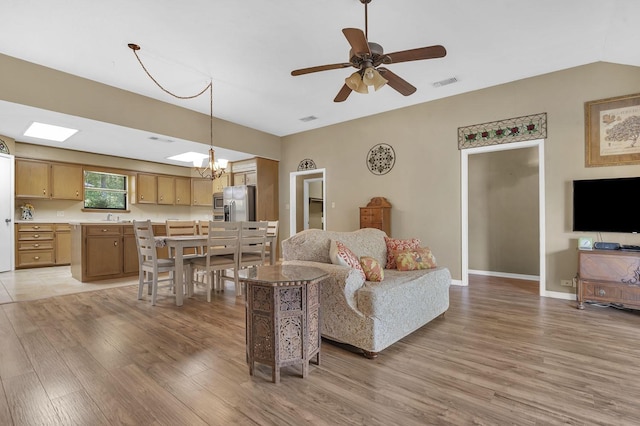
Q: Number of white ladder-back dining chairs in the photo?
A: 6